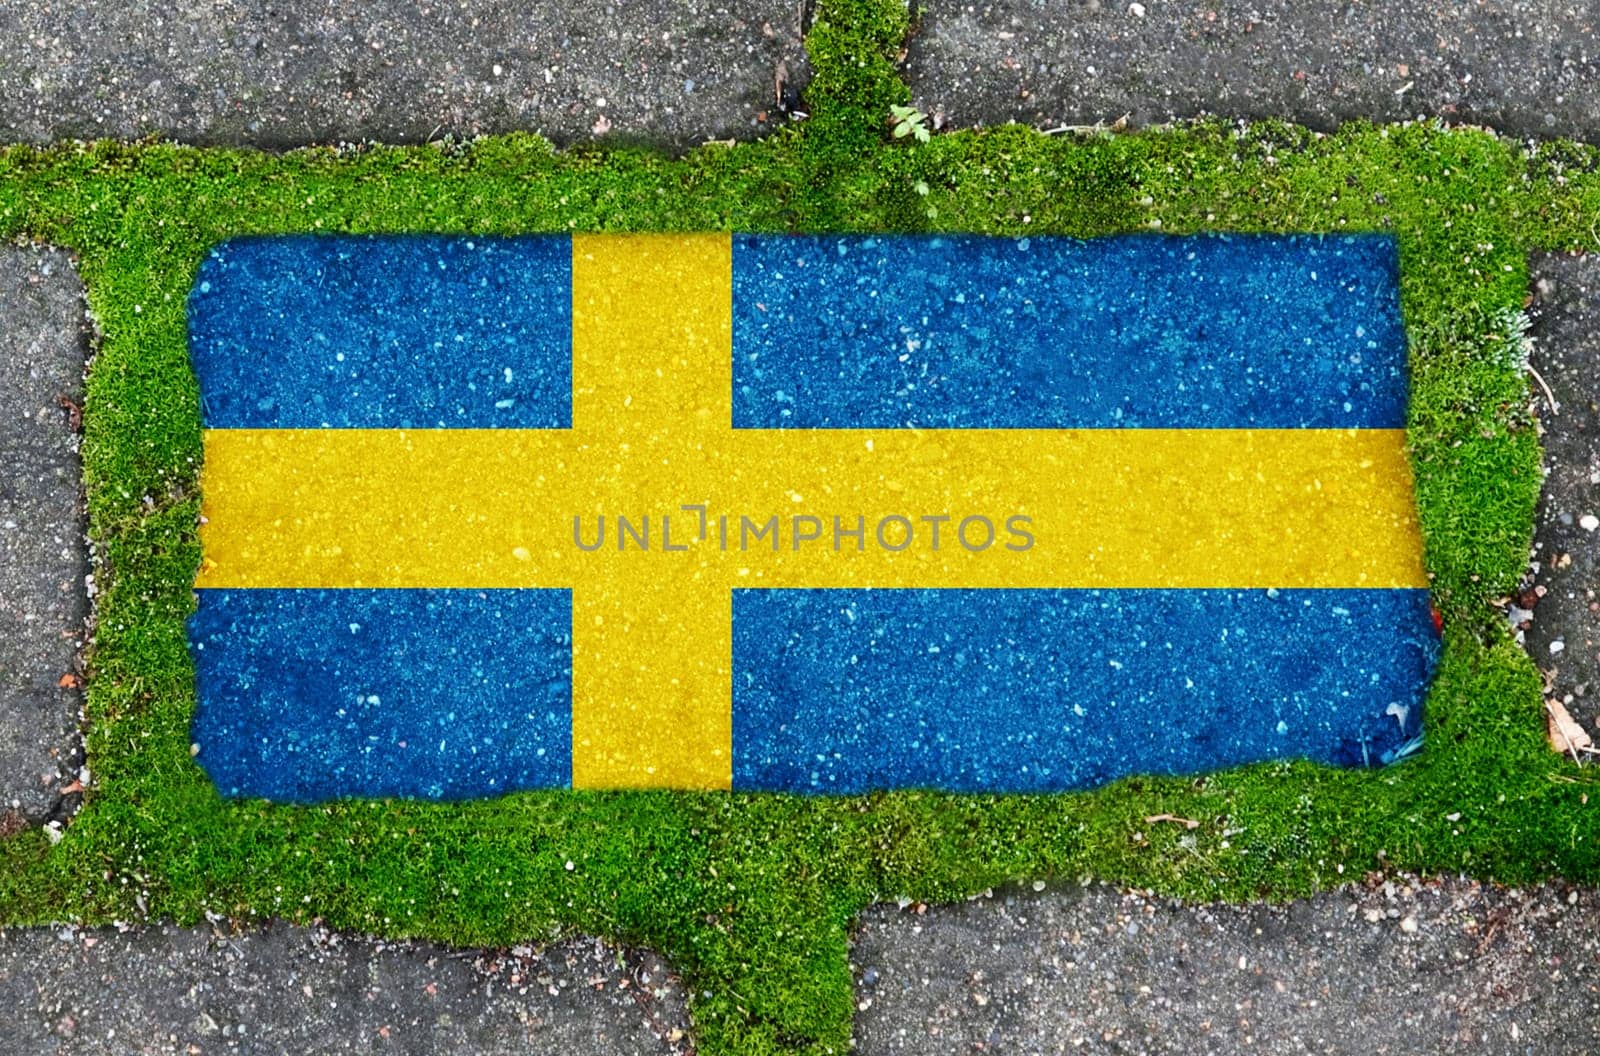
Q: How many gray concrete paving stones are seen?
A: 6